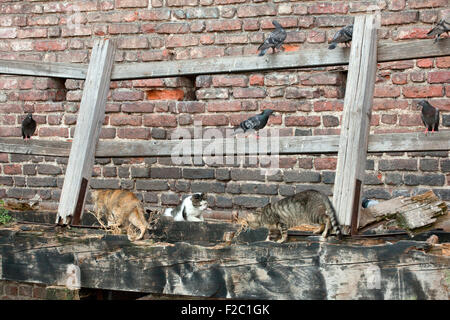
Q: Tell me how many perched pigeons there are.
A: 6